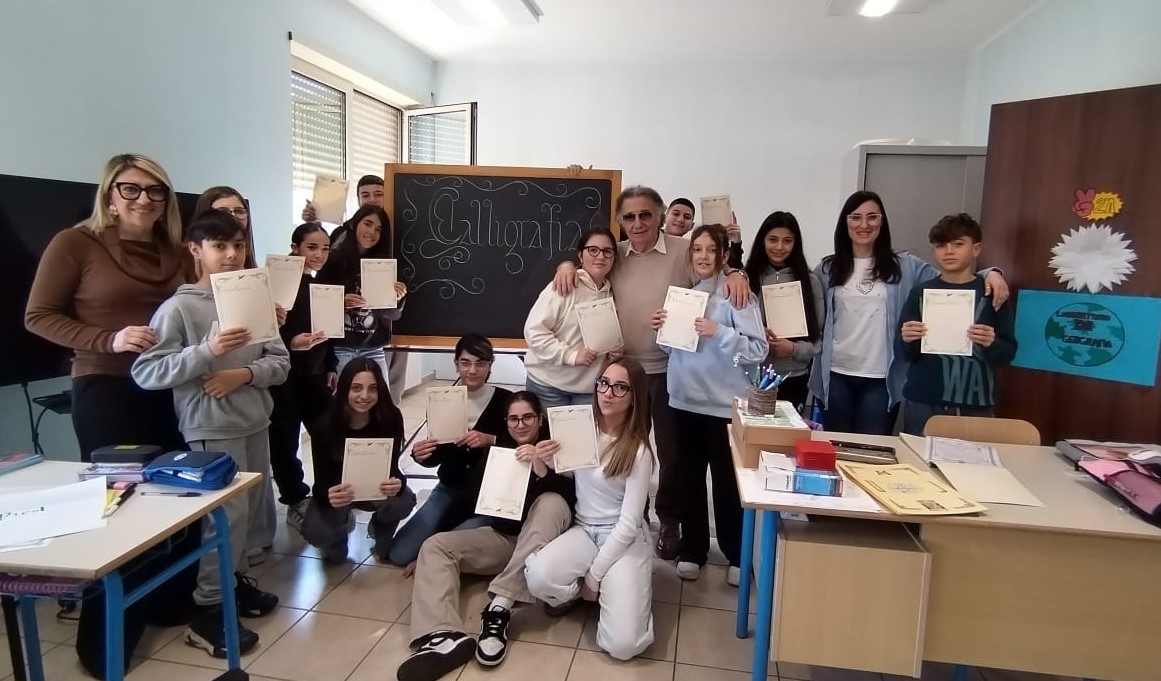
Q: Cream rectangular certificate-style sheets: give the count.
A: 14